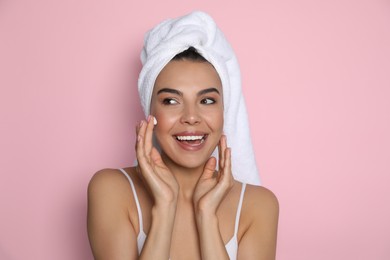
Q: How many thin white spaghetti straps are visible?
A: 2